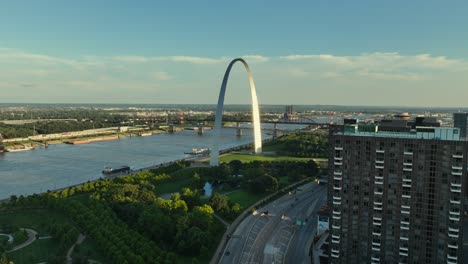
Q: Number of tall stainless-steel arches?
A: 1